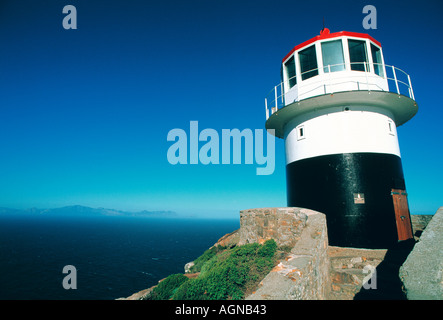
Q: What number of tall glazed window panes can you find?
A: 5